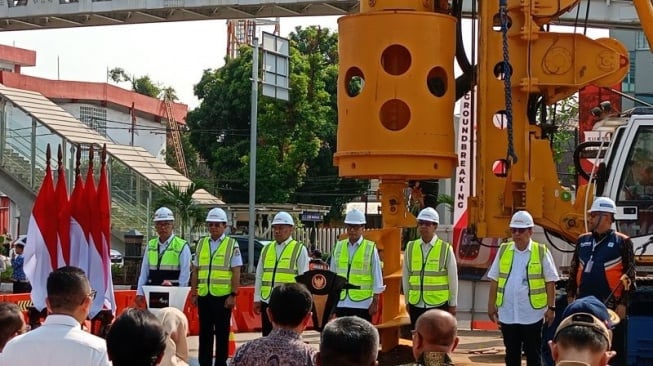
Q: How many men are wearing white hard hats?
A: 7